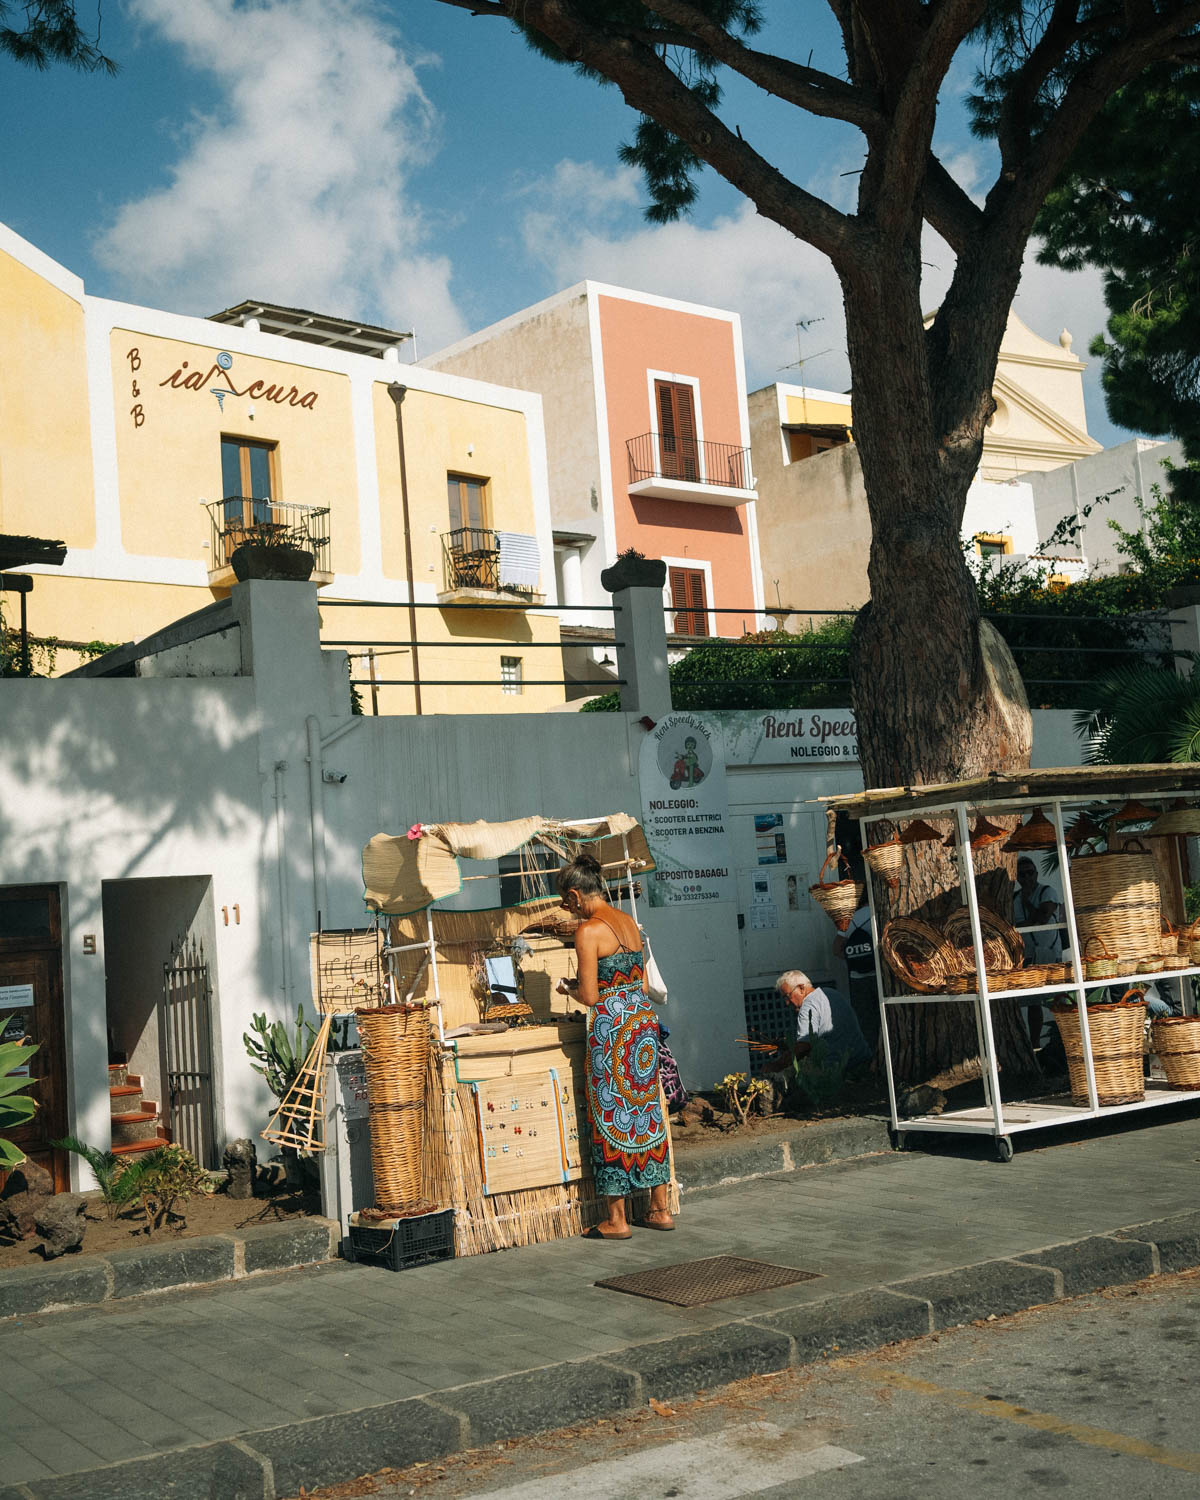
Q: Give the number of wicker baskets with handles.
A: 7